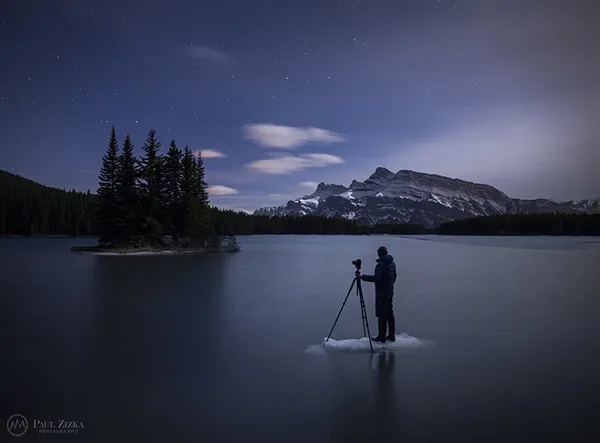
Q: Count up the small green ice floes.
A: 0